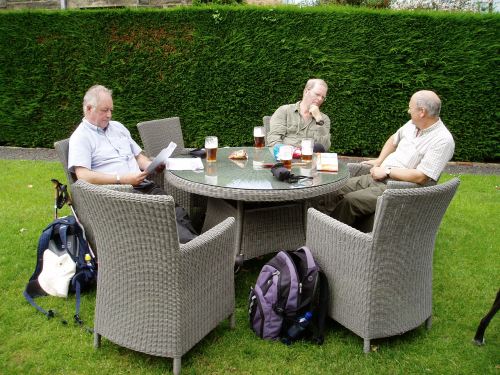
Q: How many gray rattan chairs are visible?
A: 6